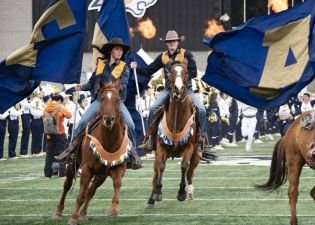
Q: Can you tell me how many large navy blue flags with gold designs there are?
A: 3